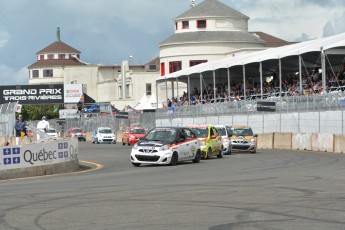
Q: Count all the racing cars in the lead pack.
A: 4